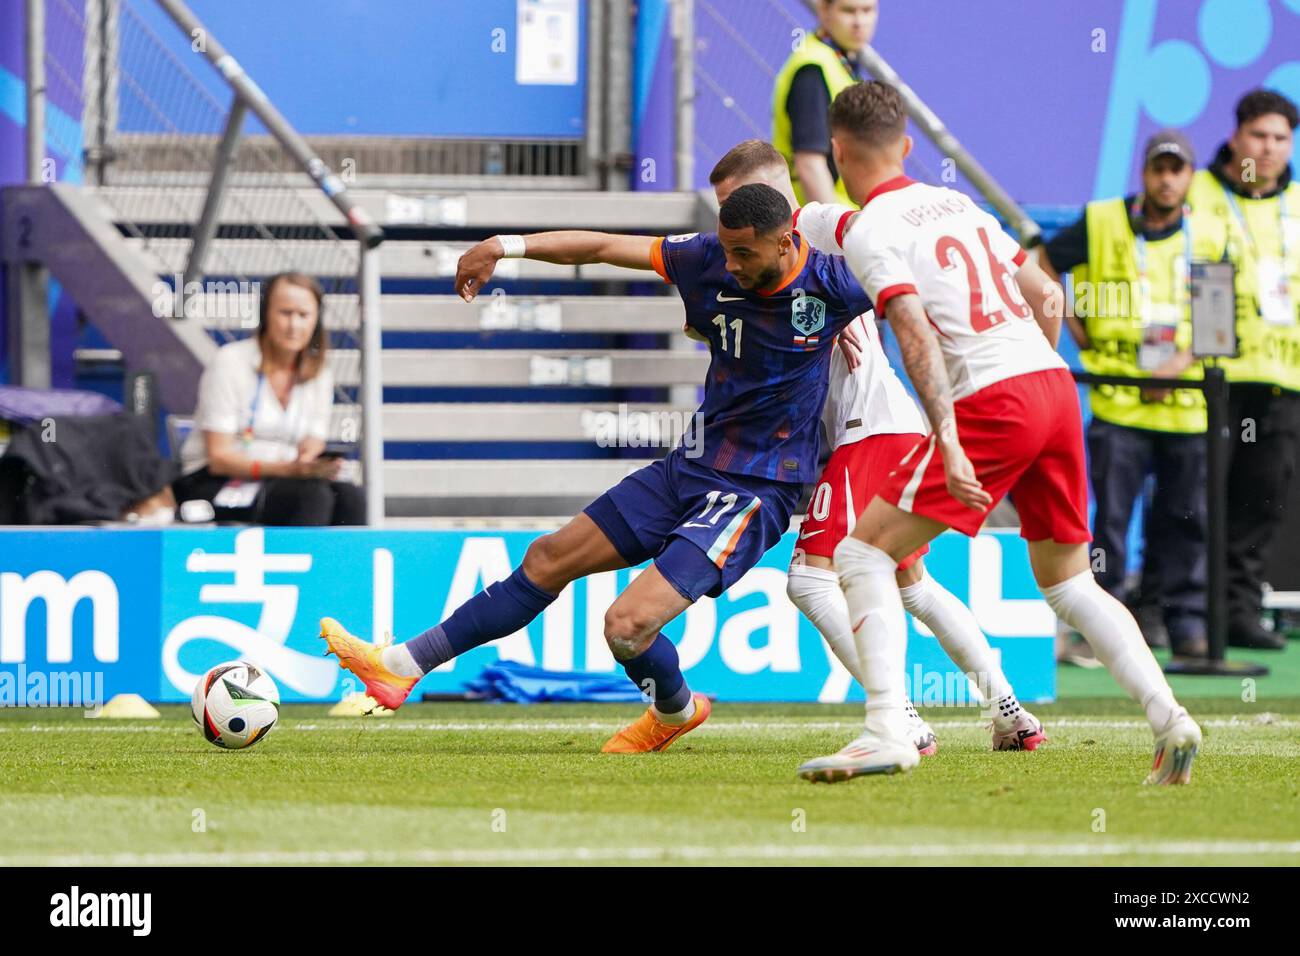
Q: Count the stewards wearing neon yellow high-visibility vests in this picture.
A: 3